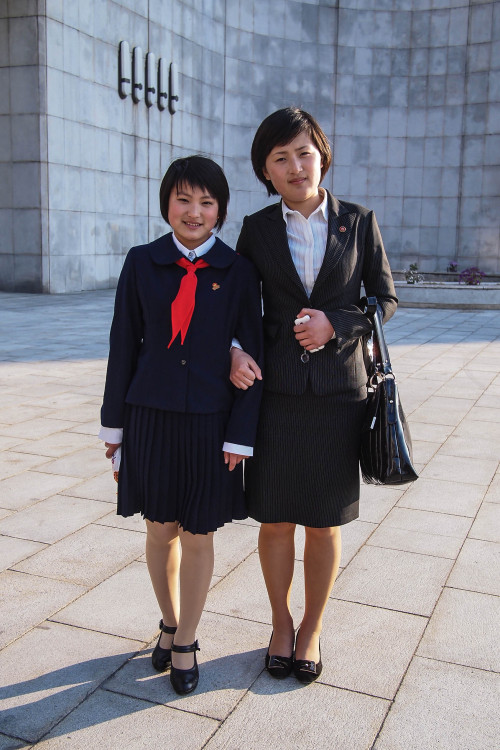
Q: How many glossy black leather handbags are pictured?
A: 1